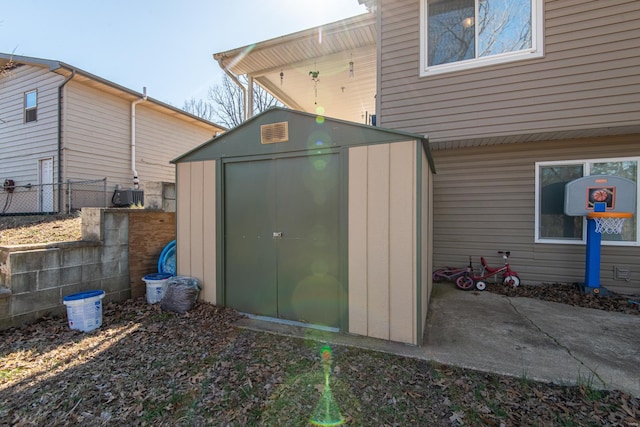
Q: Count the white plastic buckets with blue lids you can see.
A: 2